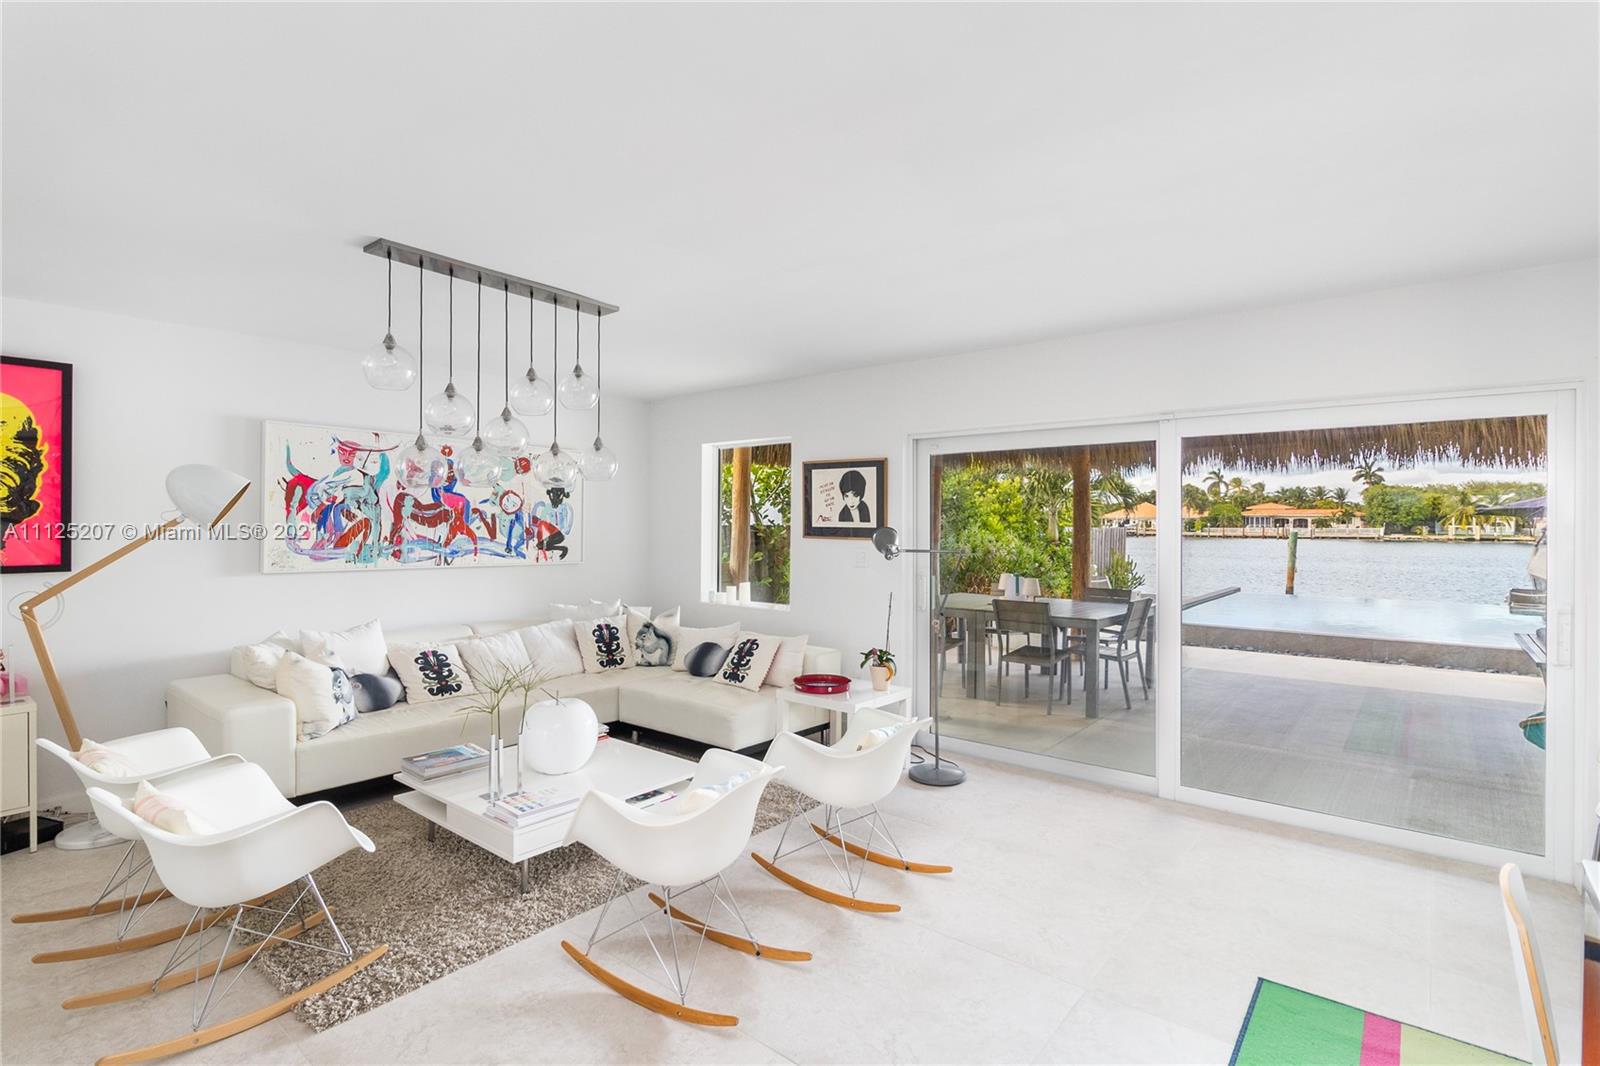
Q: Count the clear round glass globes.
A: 9